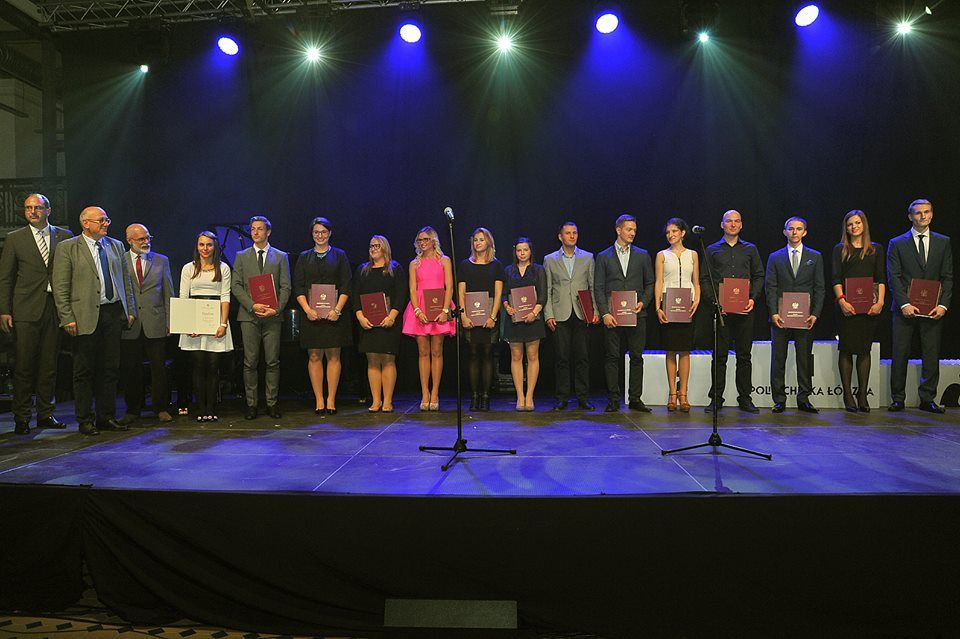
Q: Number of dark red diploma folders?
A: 13